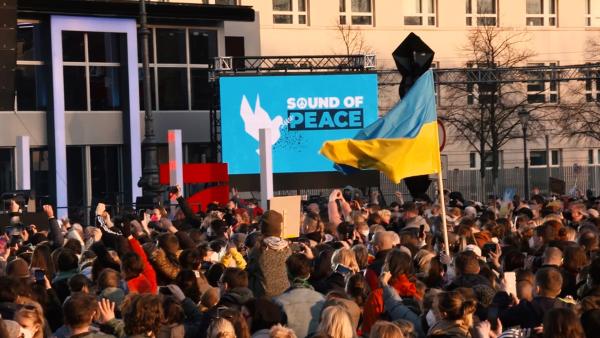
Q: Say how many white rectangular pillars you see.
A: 3